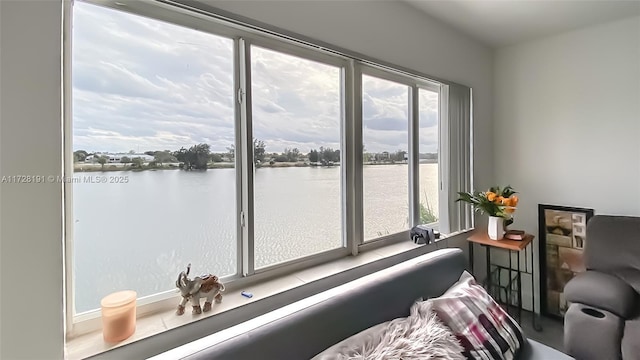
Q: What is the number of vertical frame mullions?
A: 3